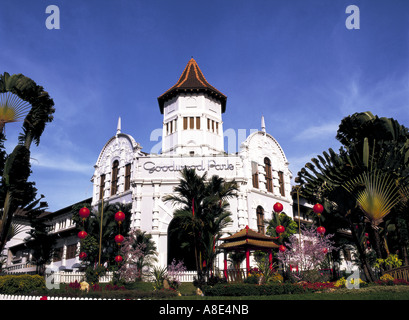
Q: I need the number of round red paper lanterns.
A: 12